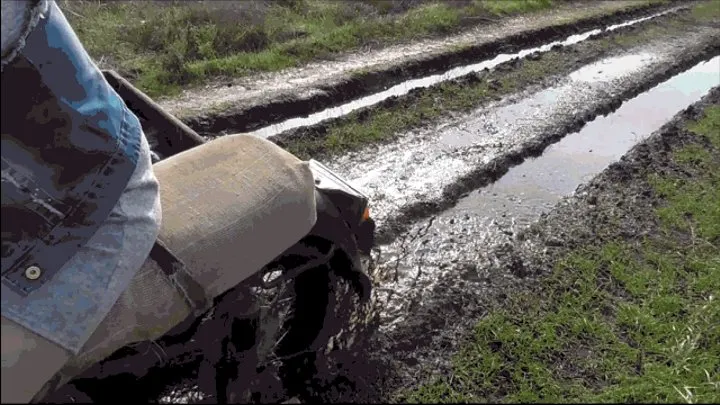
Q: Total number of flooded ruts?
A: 2